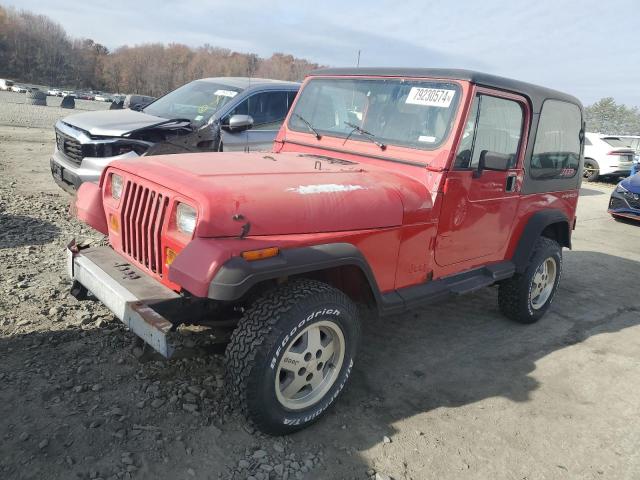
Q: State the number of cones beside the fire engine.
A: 0